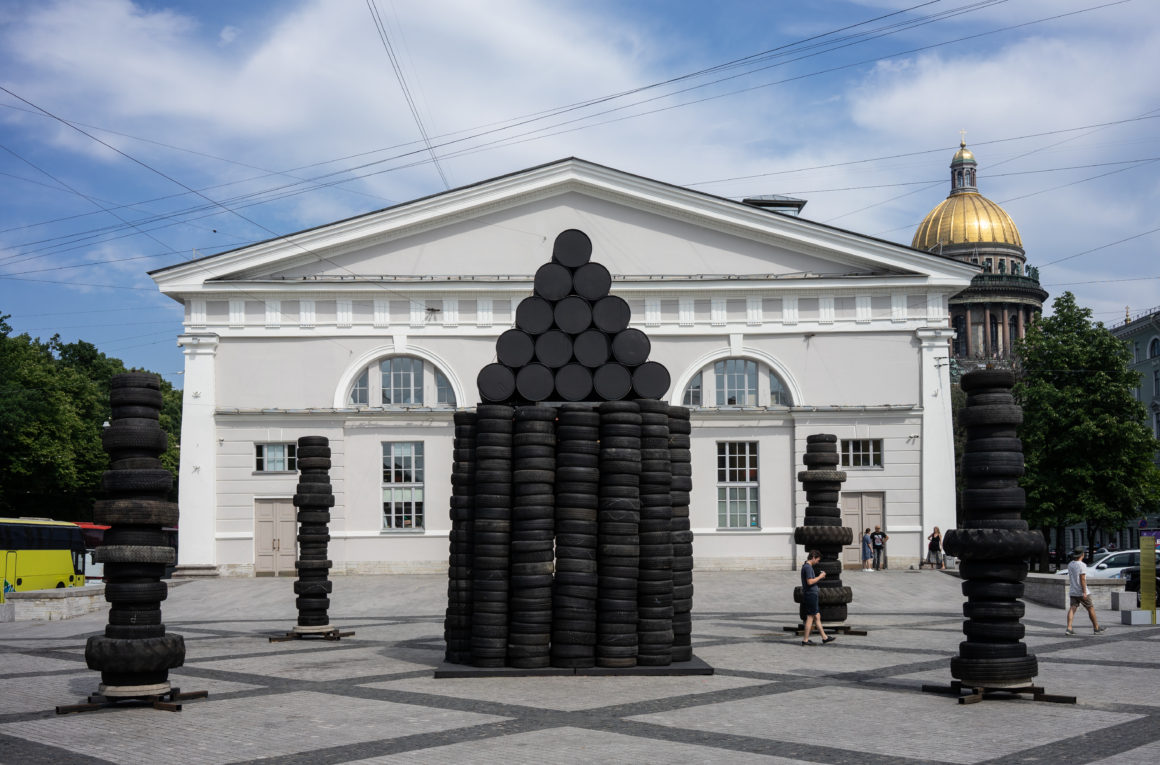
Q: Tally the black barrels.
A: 15